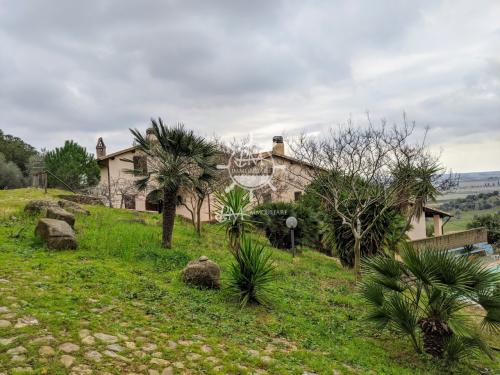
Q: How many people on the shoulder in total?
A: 0